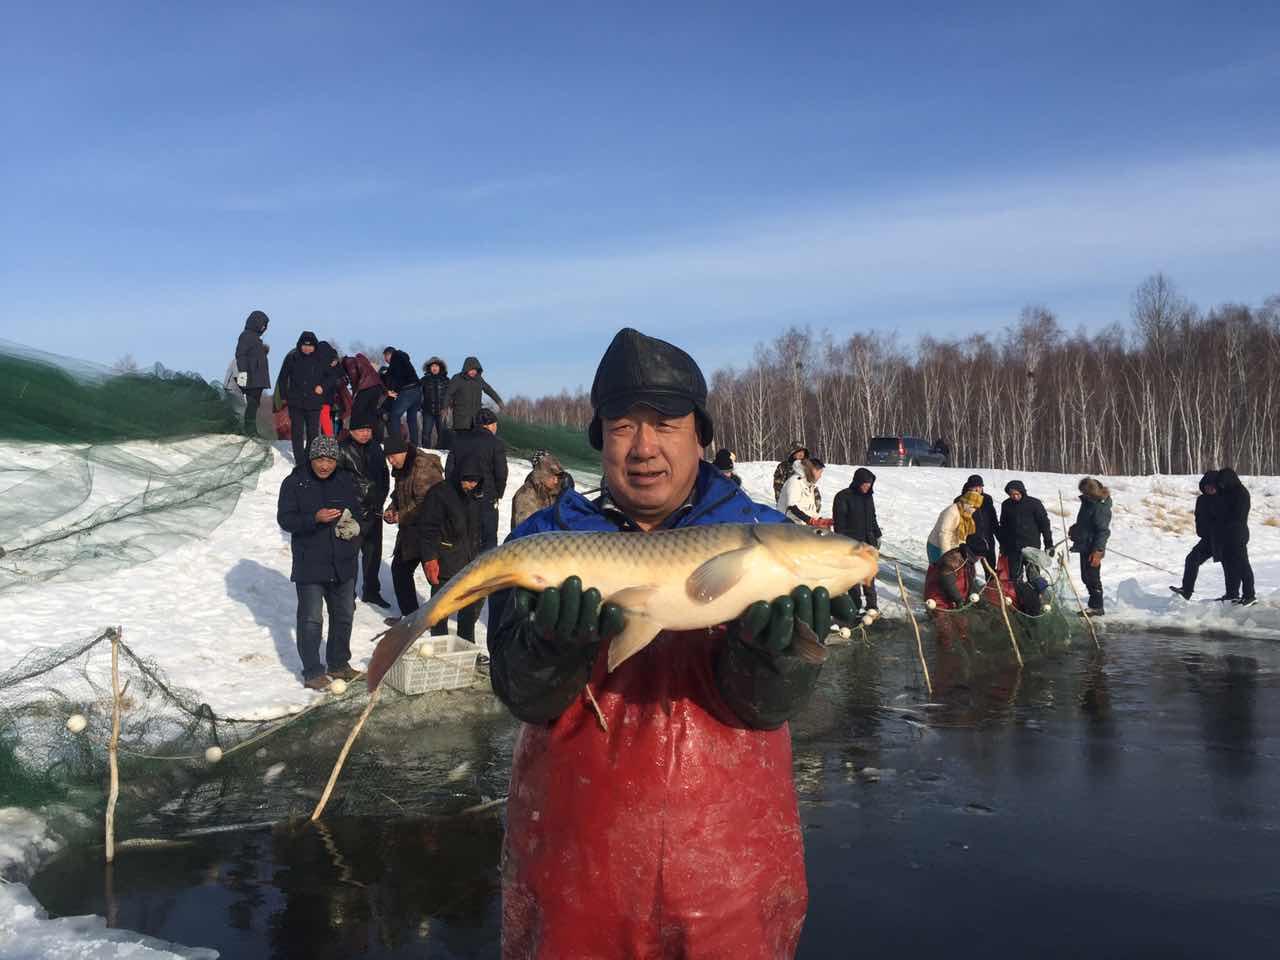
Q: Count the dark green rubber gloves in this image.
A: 2